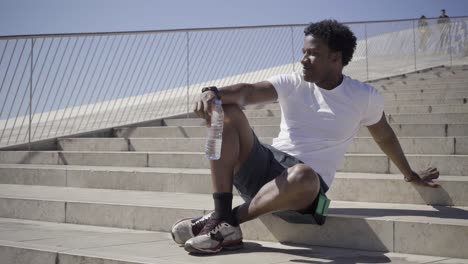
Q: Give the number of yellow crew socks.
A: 0